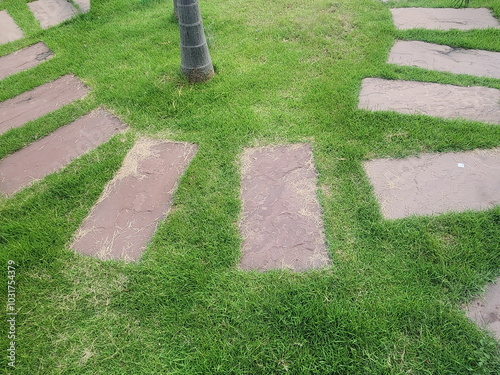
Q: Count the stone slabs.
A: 13